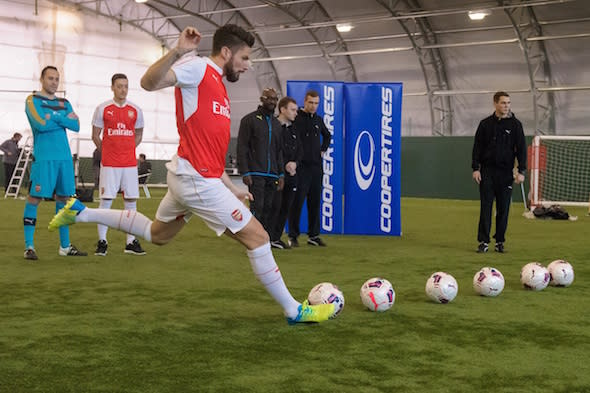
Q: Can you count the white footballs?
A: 6